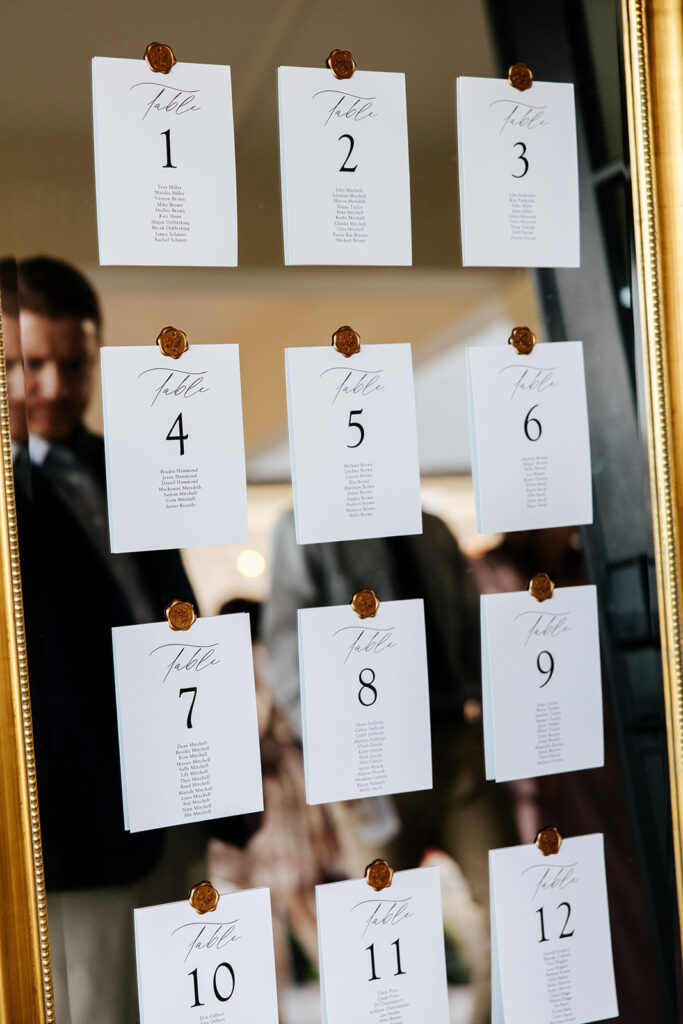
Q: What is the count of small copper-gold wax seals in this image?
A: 12